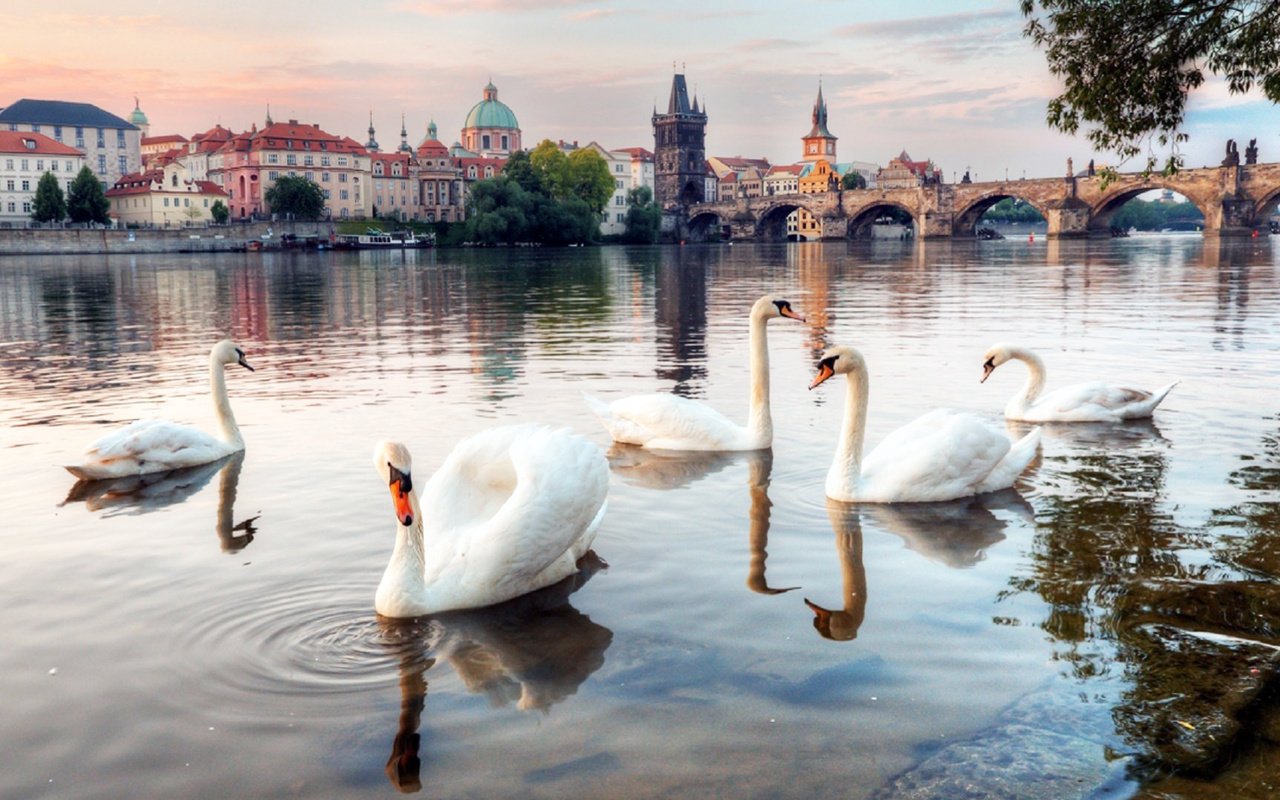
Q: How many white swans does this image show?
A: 5